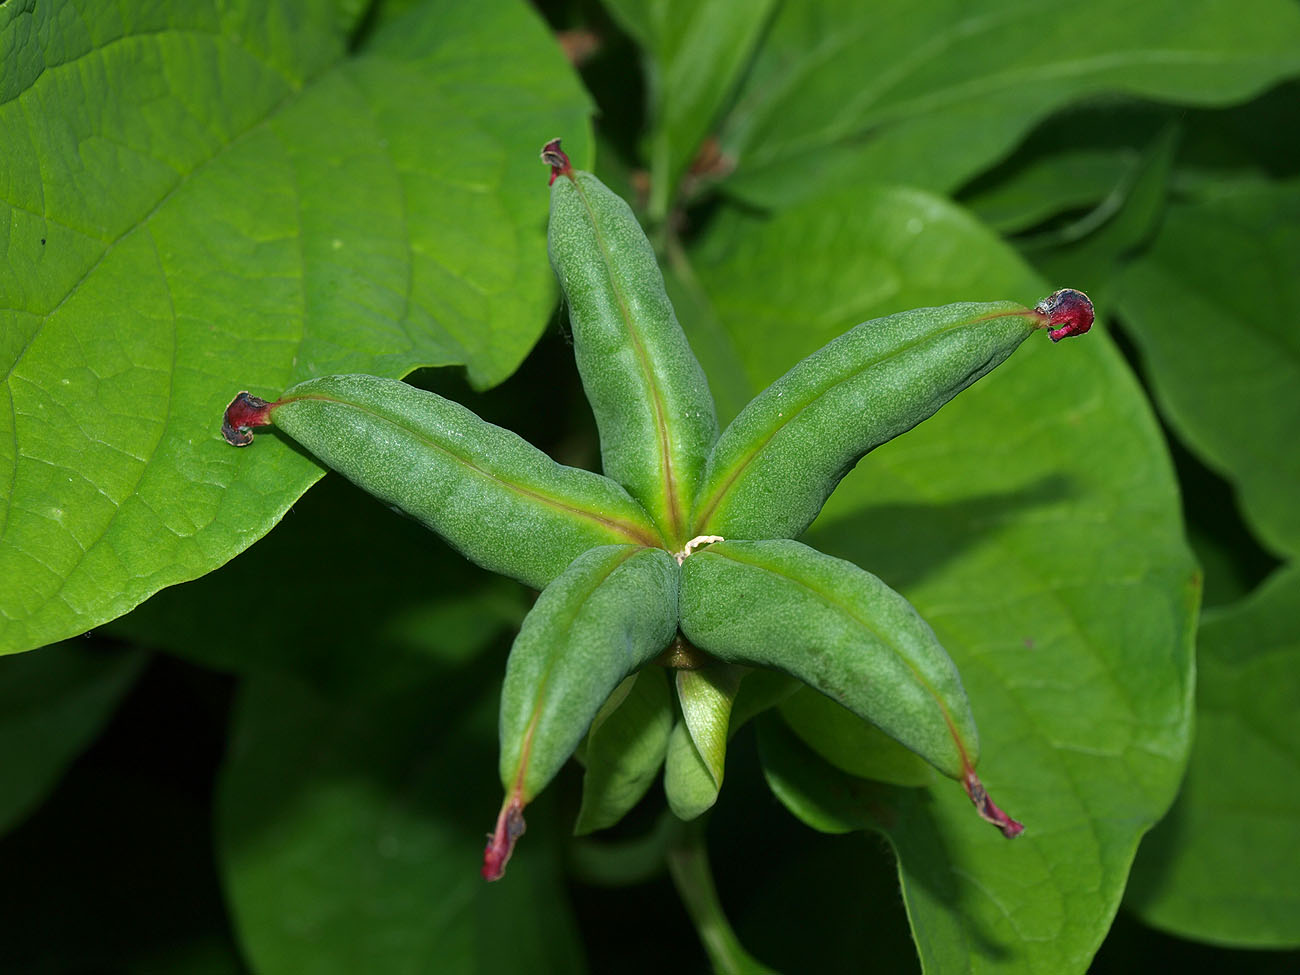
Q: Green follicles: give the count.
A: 5